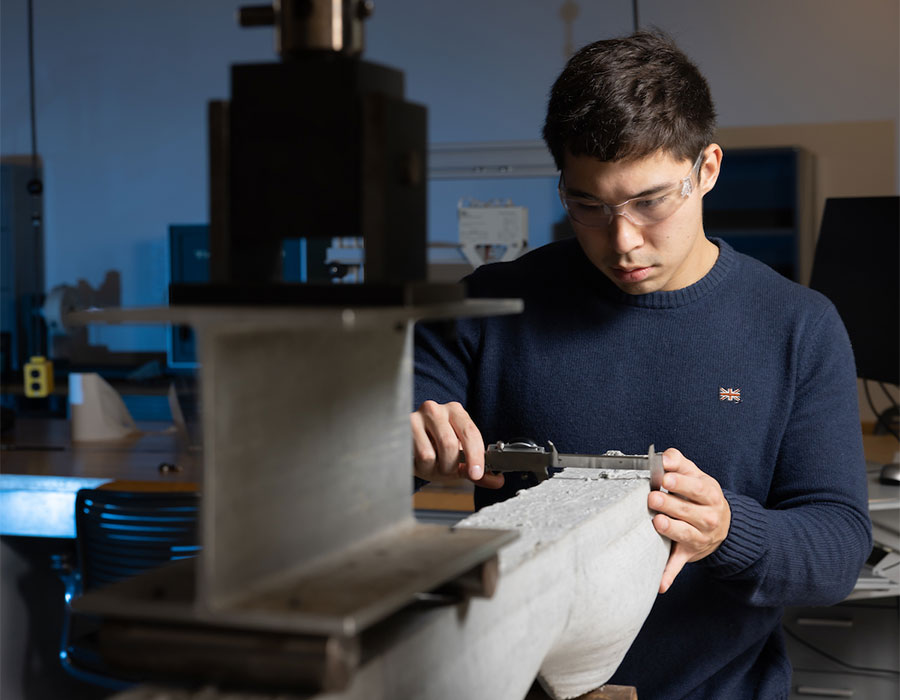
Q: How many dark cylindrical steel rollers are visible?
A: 2